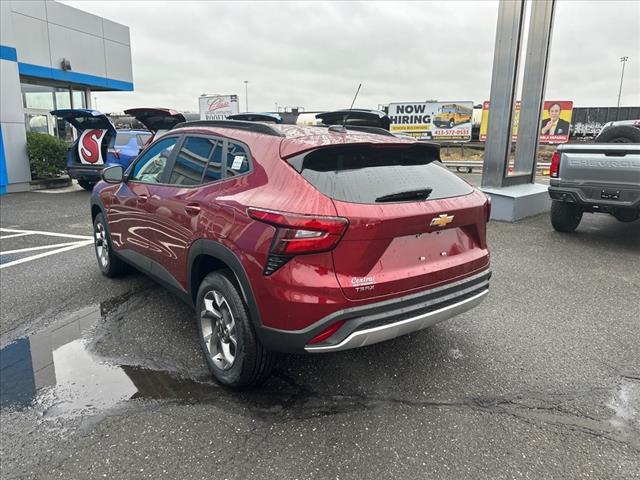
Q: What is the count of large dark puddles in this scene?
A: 1